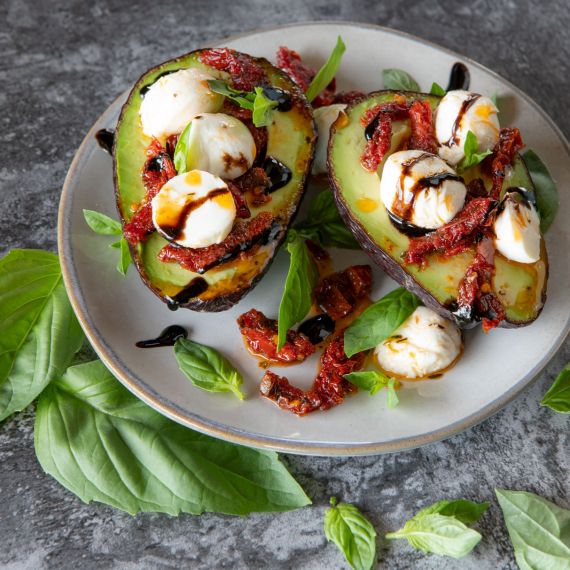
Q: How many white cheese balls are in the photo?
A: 7